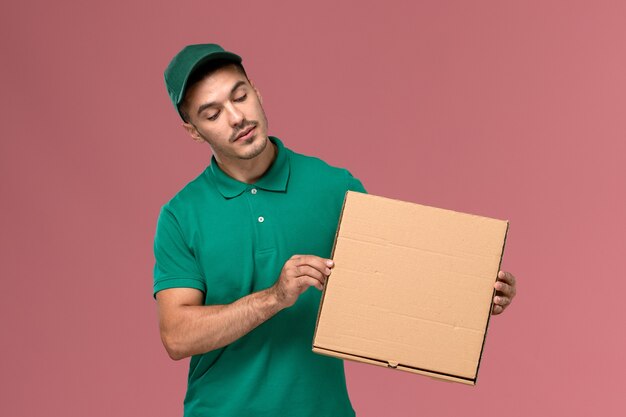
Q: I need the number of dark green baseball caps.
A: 1